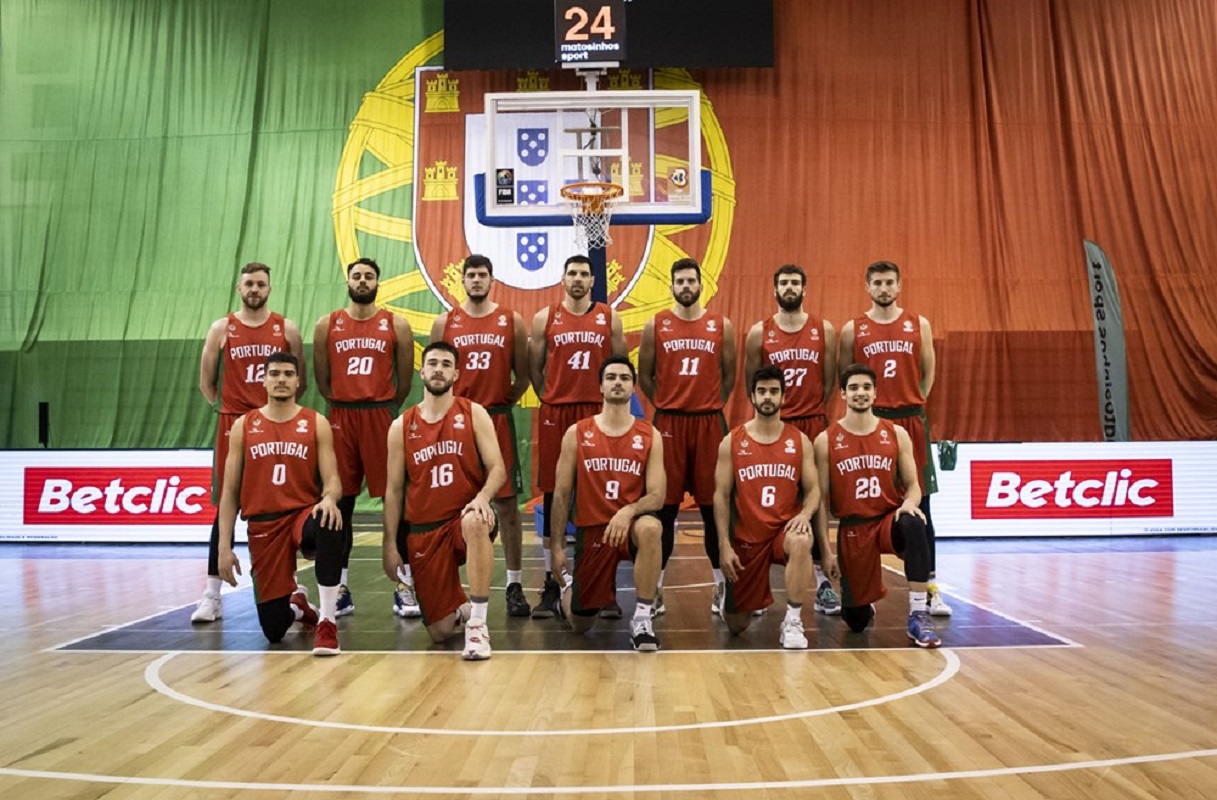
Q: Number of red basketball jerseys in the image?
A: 12